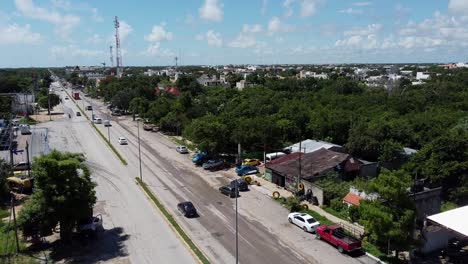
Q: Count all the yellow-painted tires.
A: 4